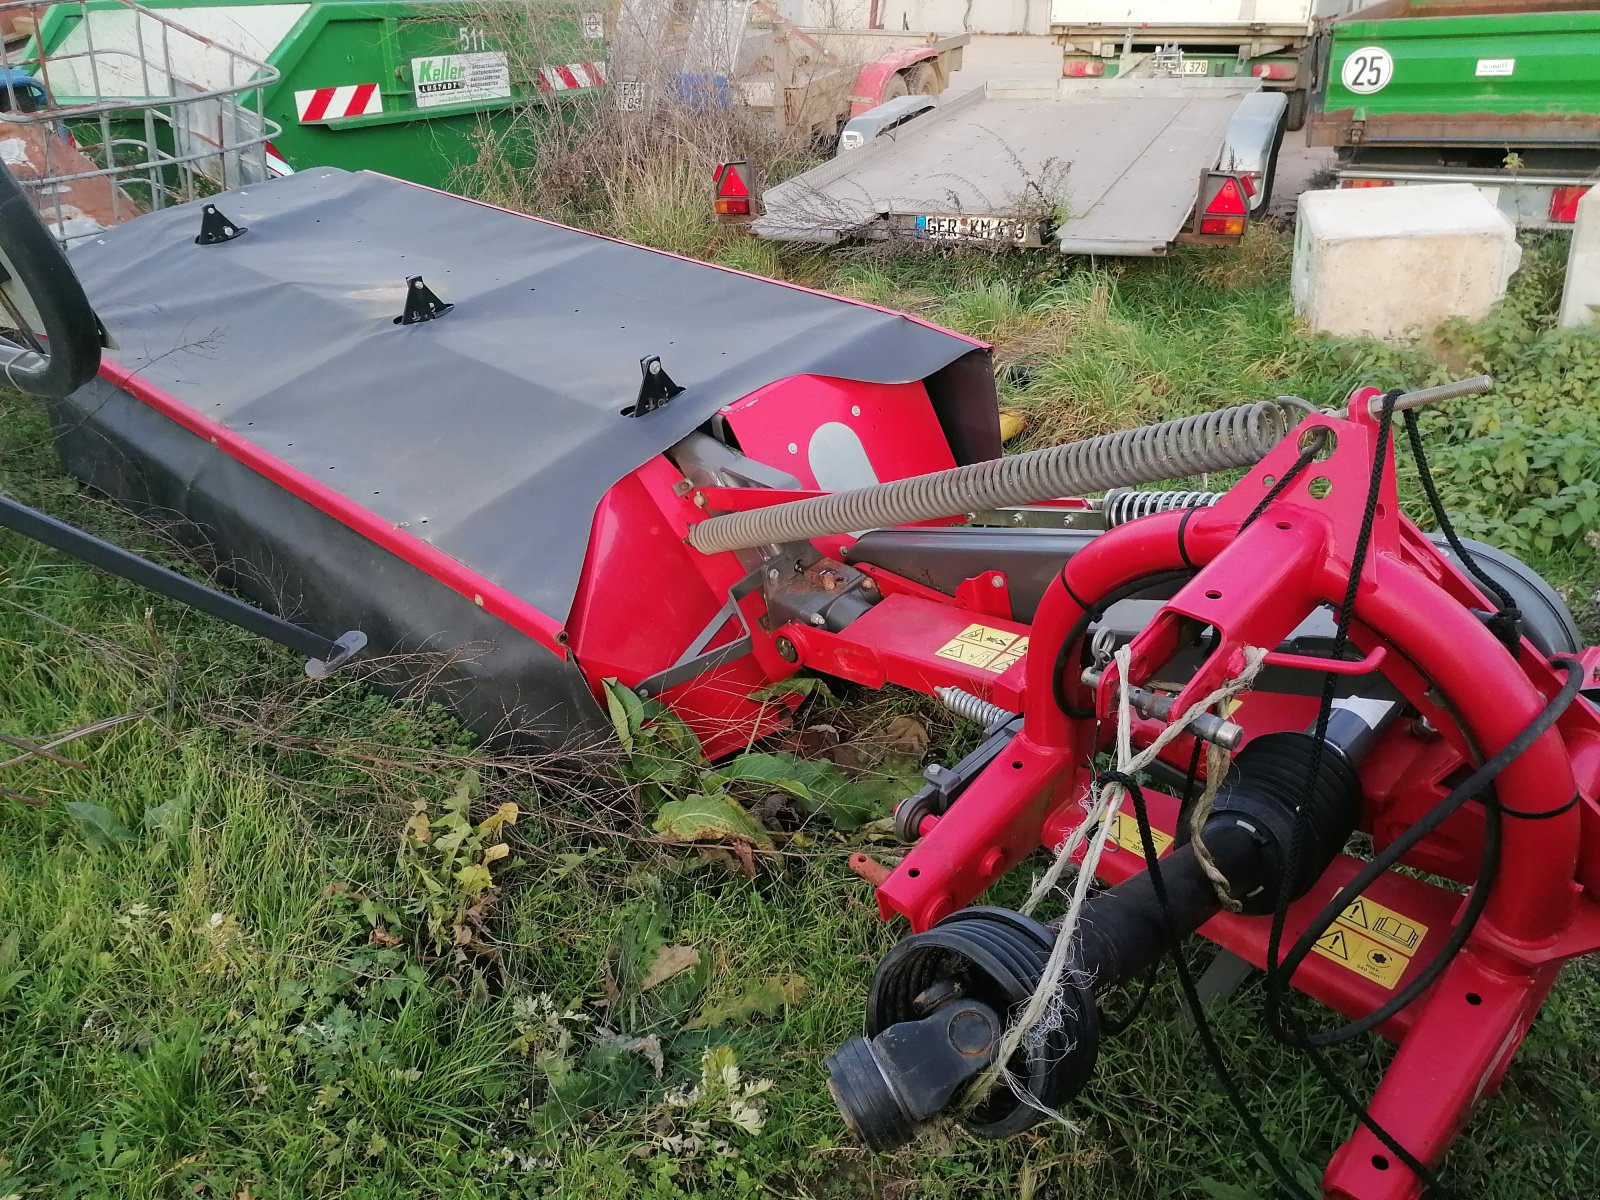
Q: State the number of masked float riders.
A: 0